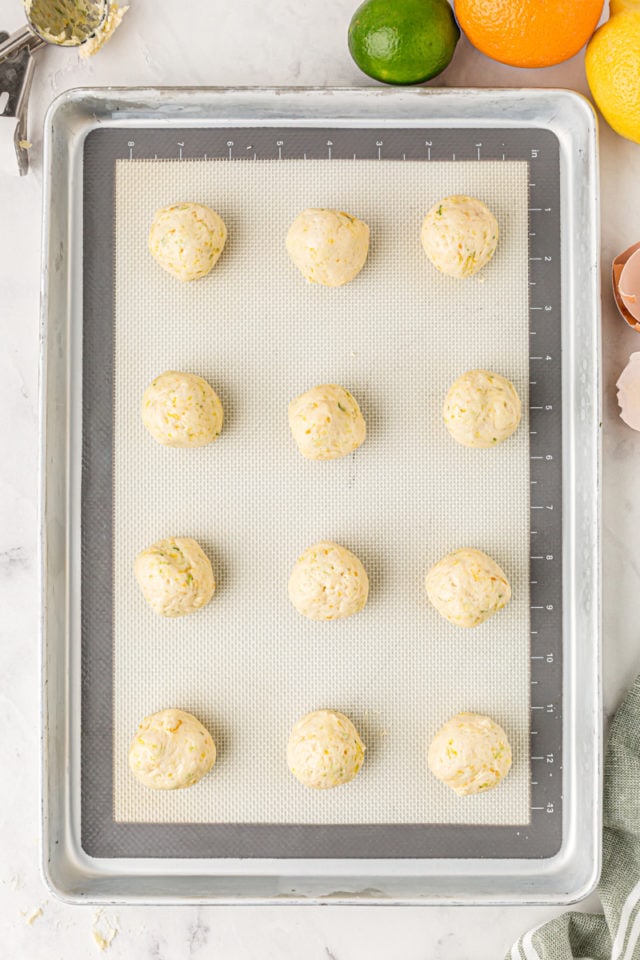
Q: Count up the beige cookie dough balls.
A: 12